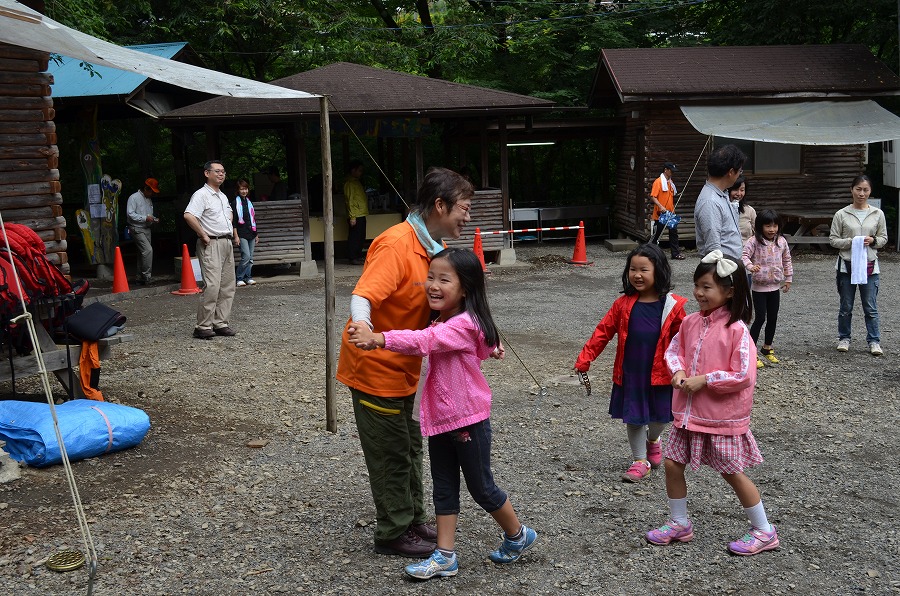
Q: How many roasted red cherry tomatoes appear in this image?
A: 0